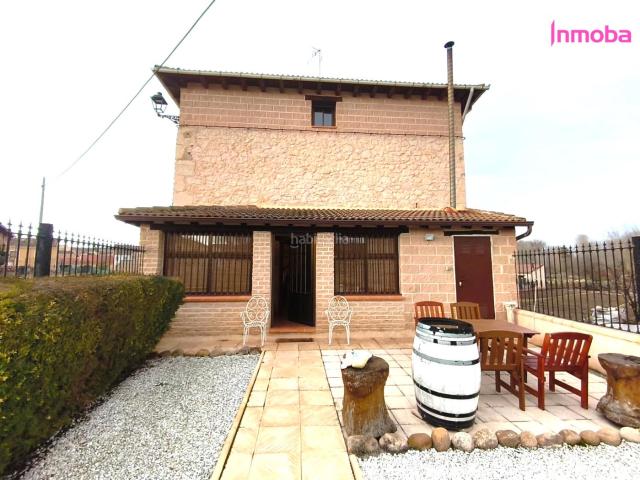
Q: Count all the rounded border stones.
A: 13